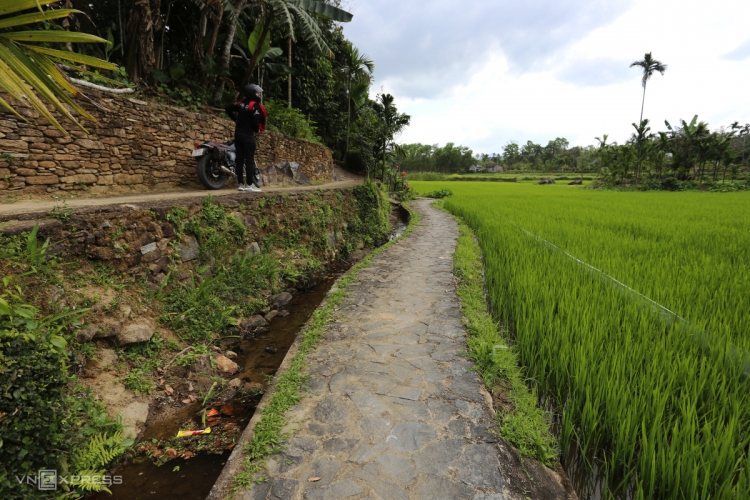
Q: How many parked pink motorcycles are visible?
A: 0